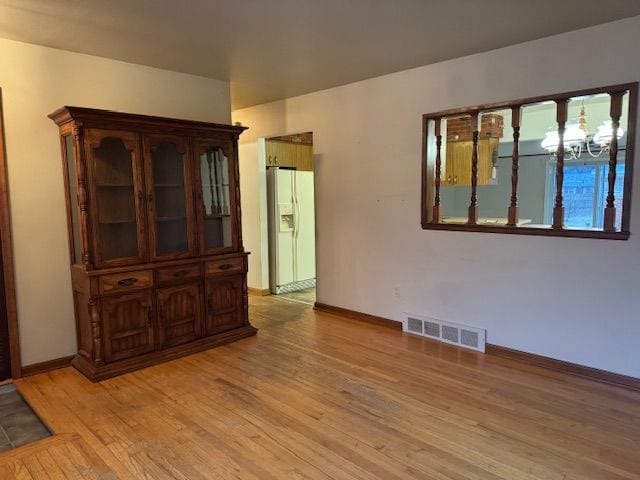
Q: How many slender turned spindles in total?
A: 5